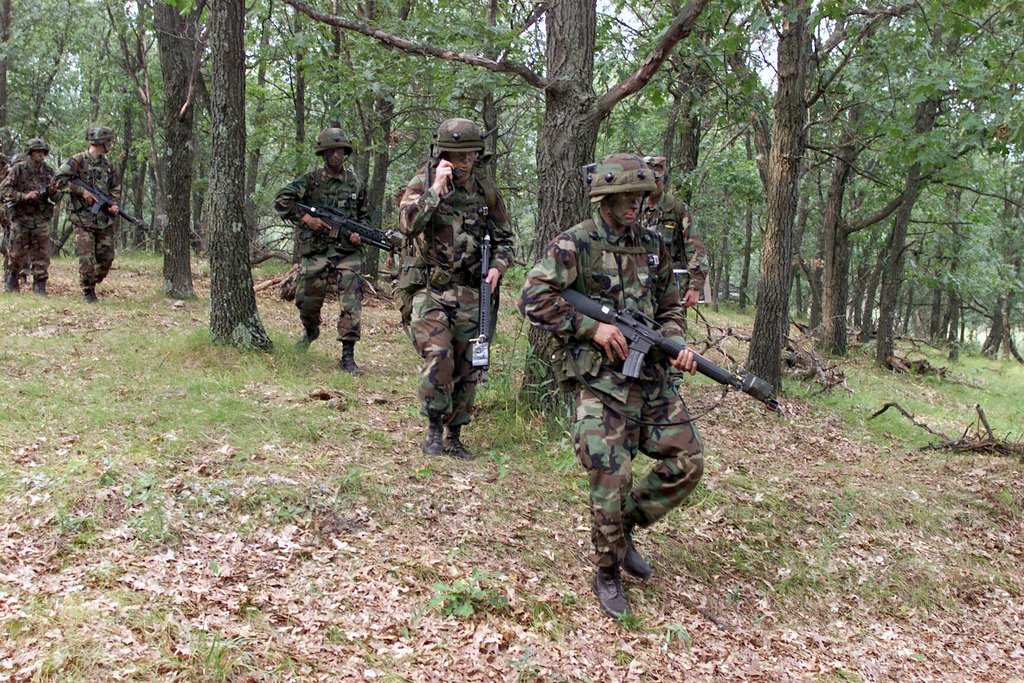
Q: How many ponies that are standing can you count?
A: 0